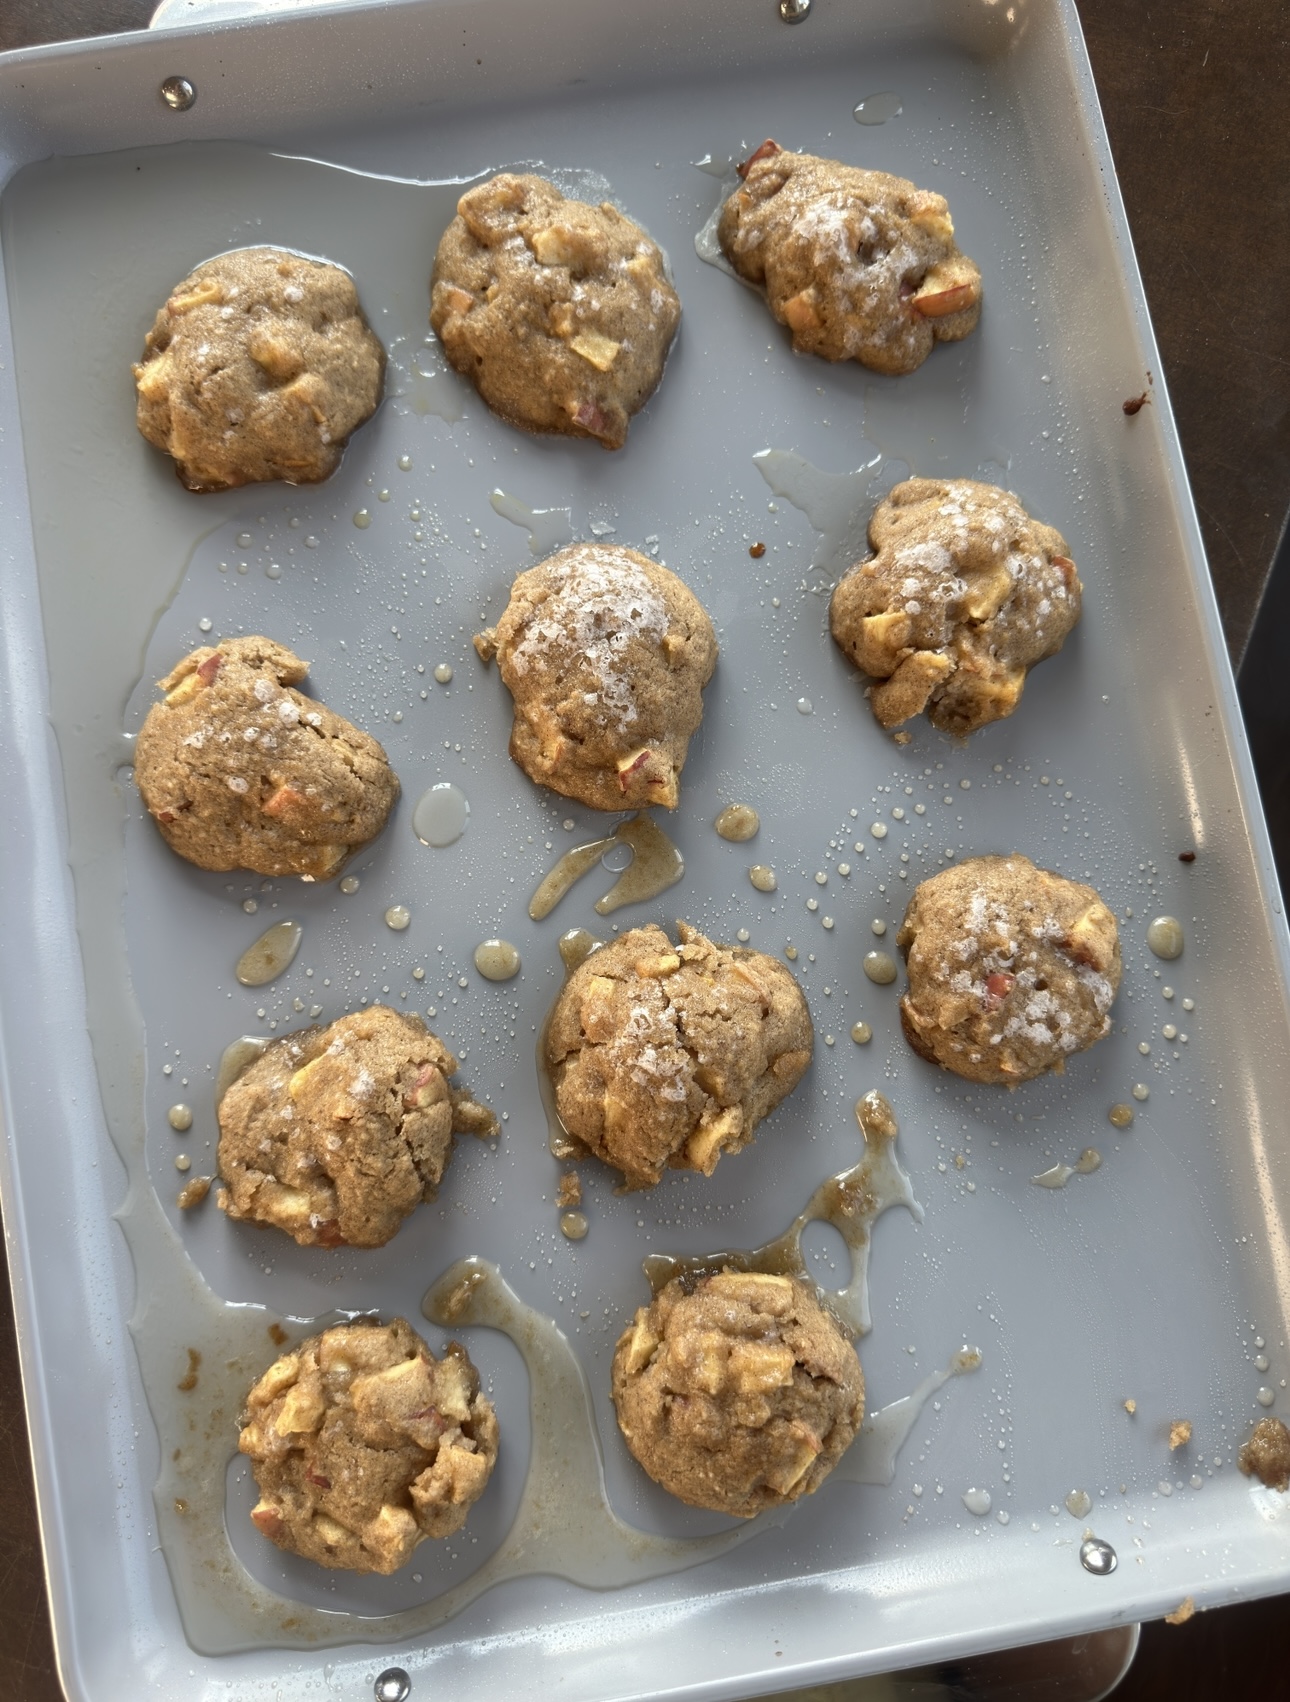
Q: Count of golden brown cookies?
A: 11